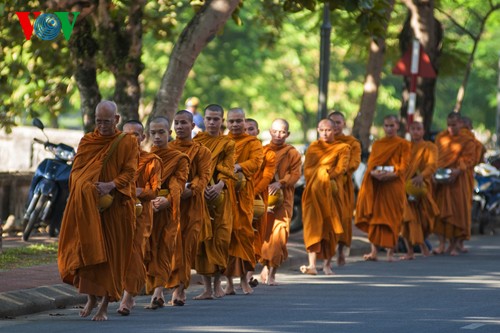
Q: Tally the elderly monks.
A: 1